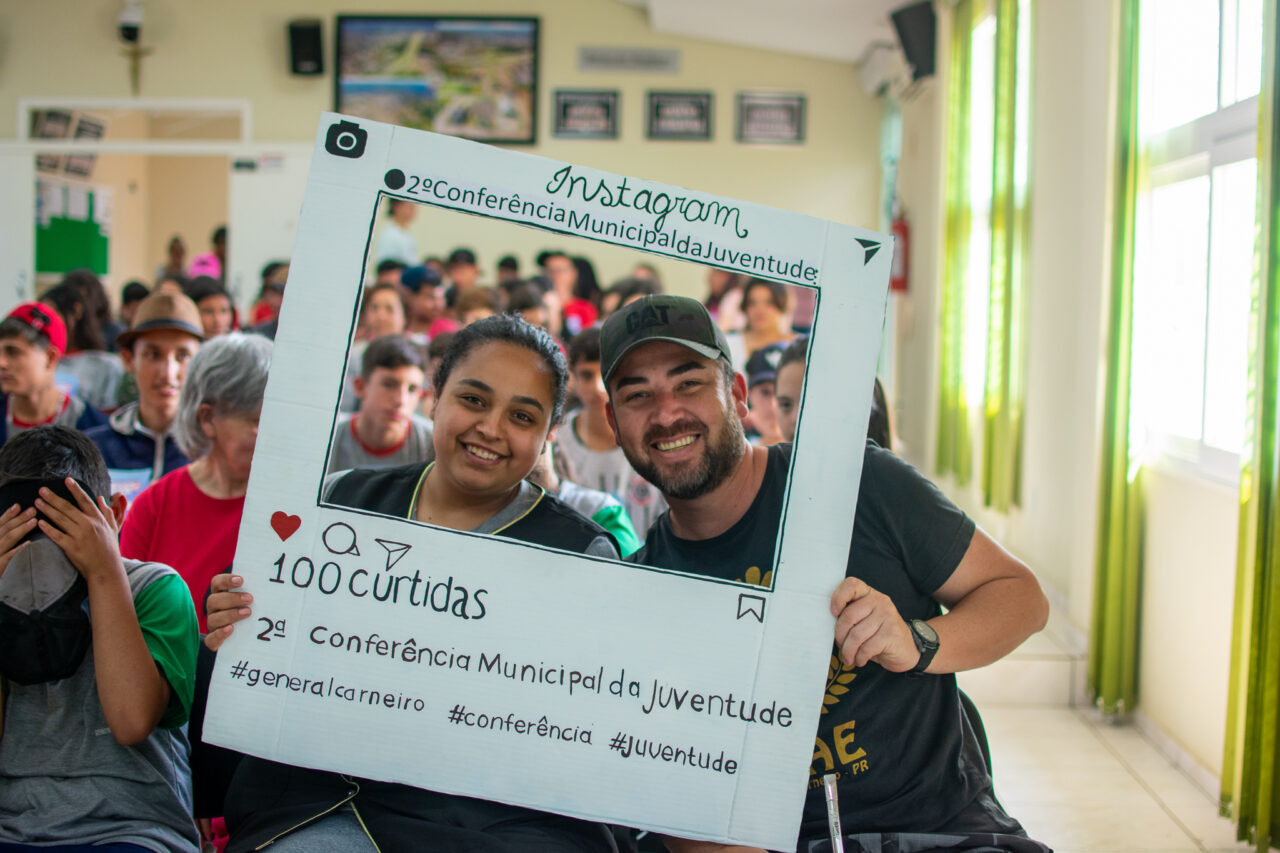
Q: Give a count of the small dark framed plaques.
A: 3